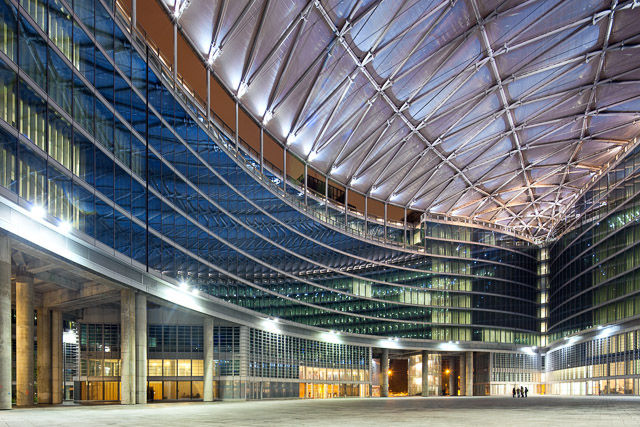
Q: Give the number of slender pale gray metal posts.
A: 12